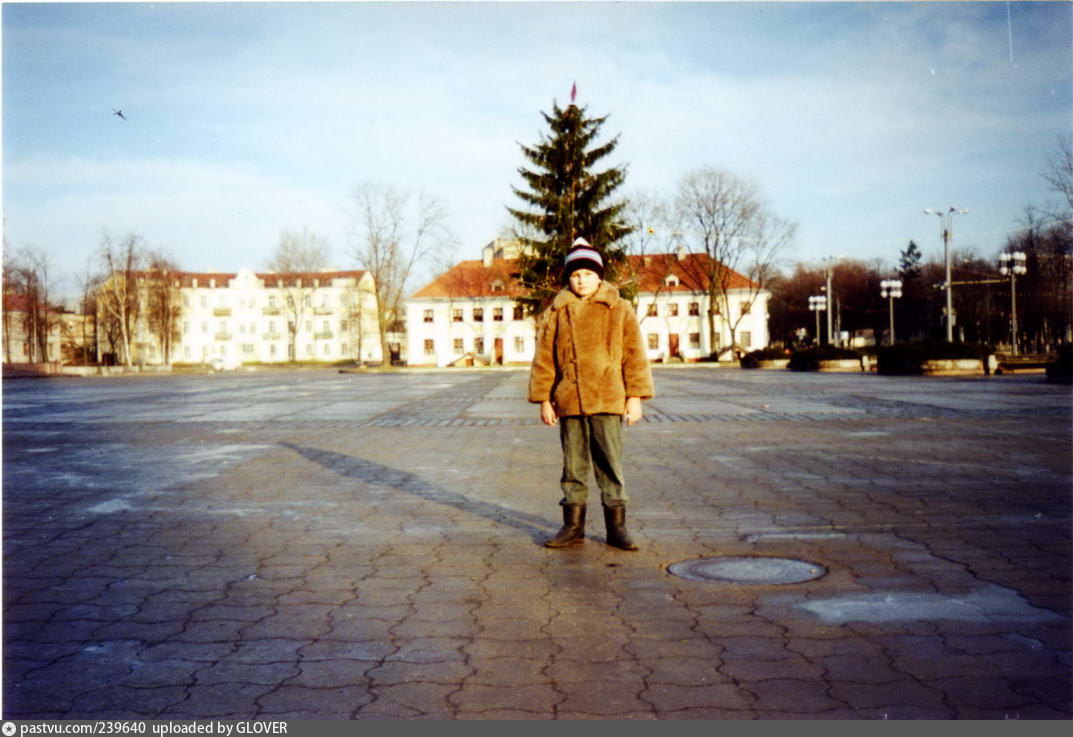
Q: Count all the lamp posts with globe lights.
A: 3